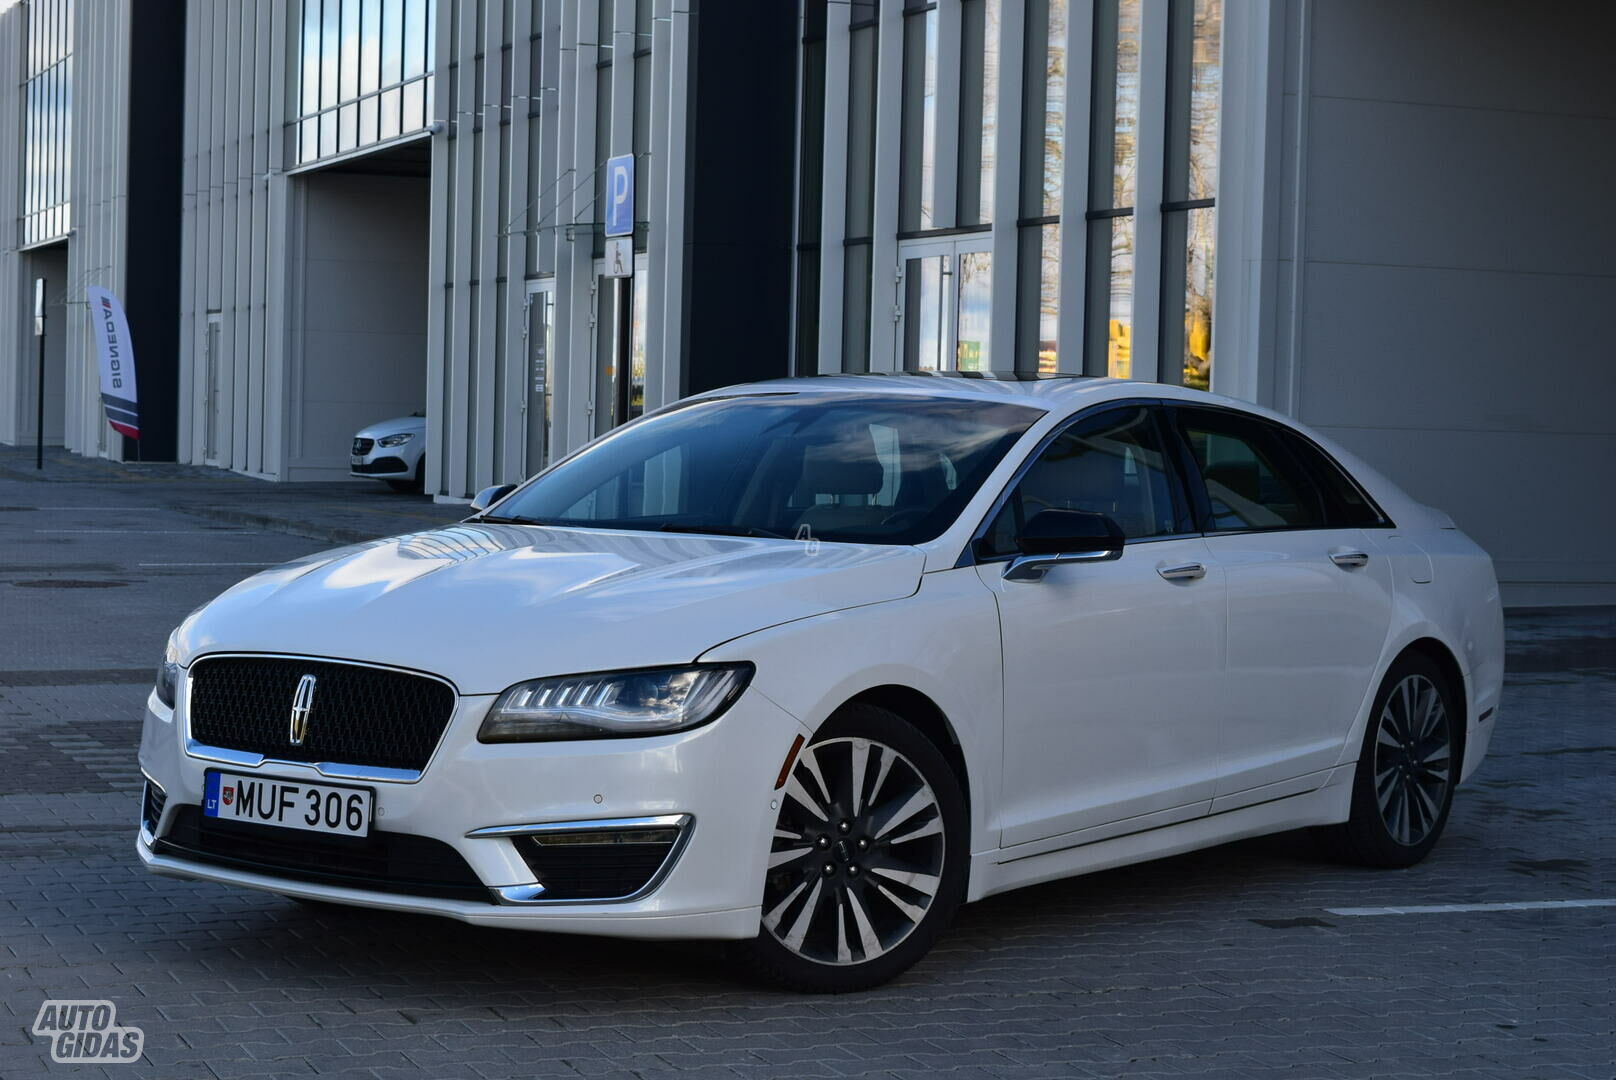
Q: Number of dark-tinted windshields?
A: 1